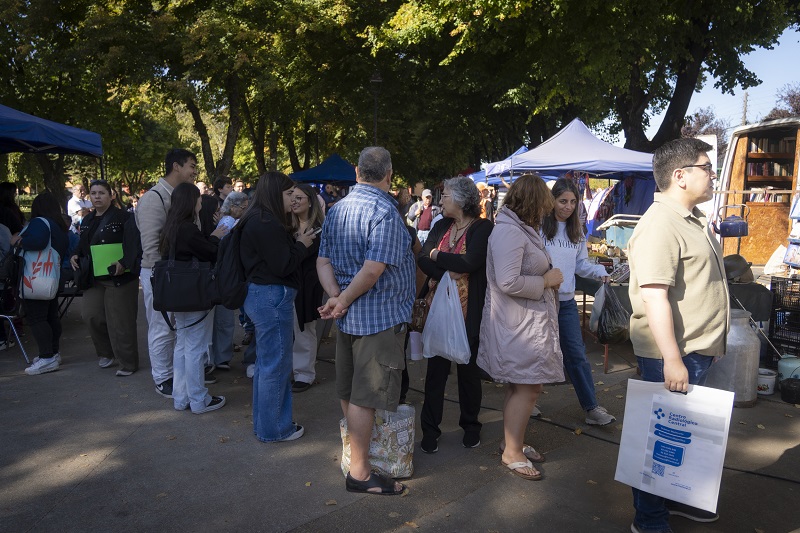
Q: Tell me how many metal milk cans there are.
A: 1